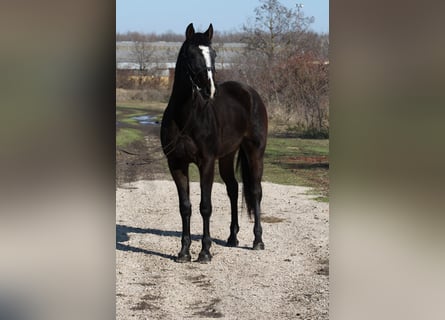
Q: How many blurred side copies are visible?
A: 2